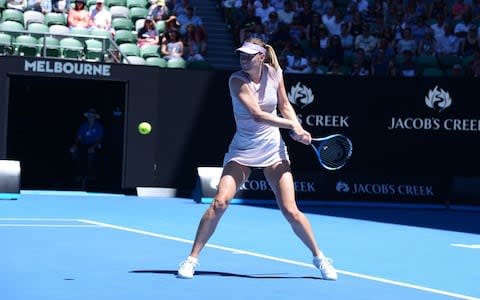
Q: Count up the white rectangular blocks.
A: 3